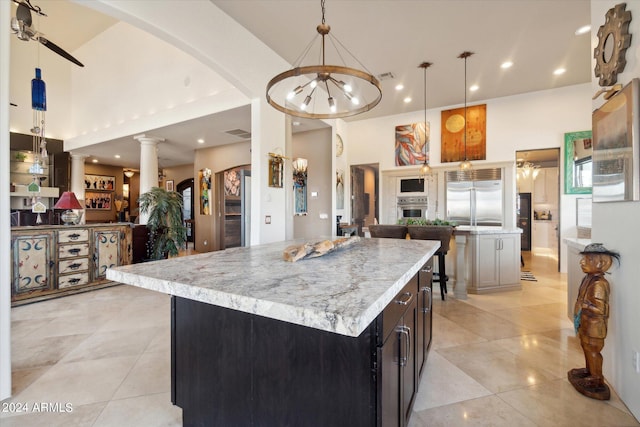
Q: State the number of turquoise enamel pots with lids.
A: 0